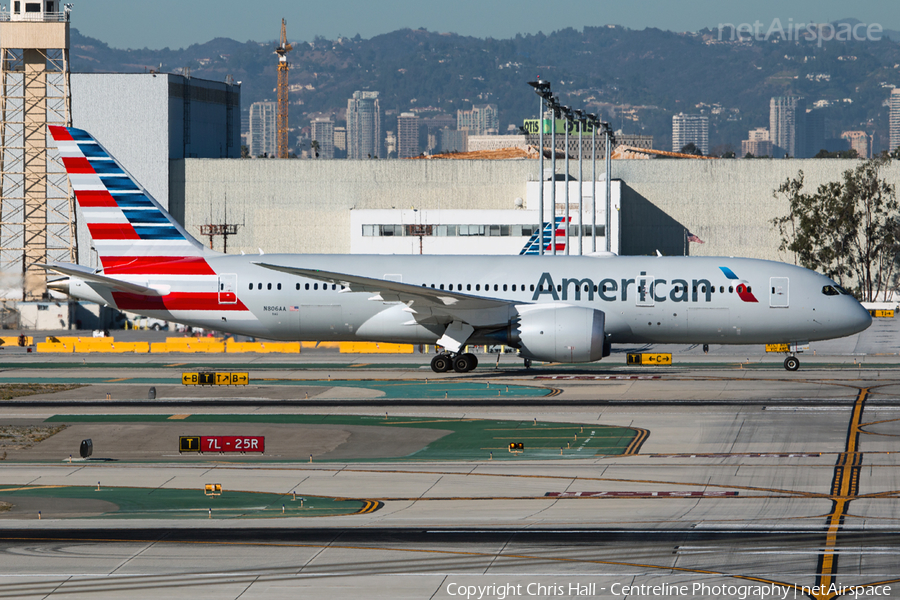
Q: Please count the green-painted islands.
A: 3